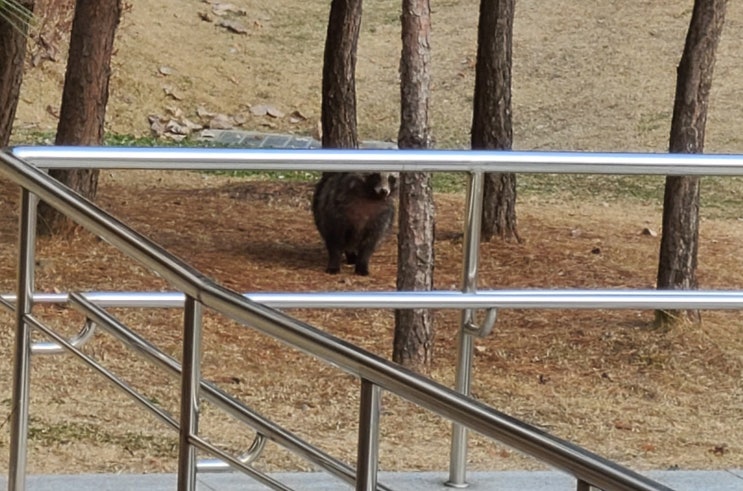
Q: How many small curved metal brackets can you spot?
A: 3